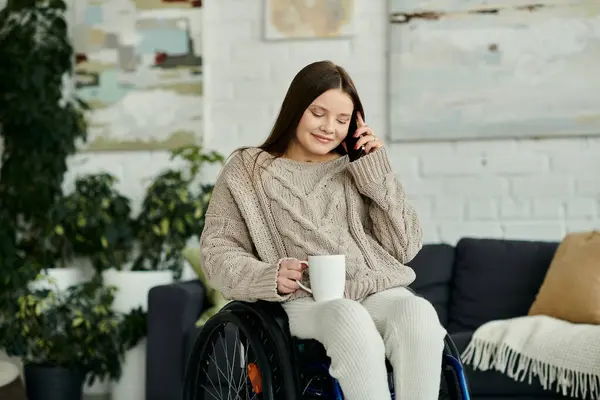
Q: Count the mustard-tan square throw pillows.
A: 1